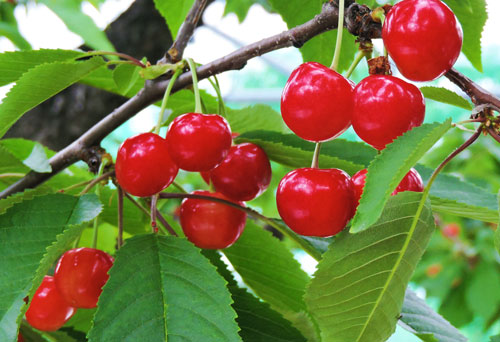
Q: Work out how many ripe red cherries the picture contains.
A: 11